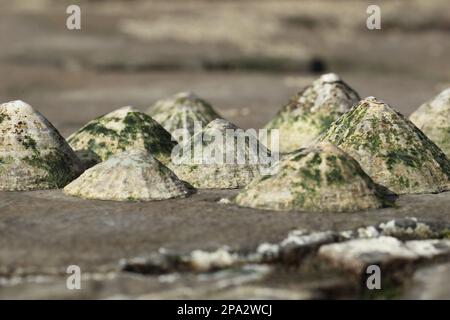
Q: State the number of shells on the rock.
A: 9